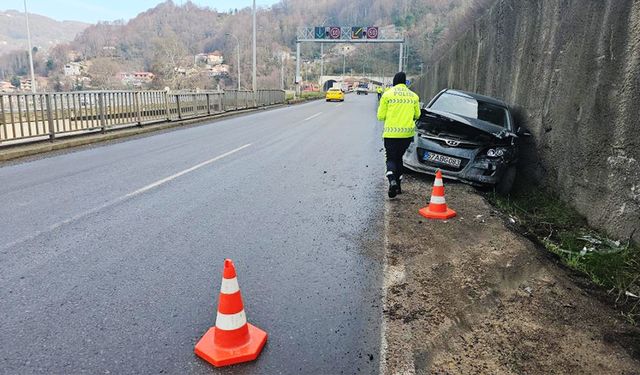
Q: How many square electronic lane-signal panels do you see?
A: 4